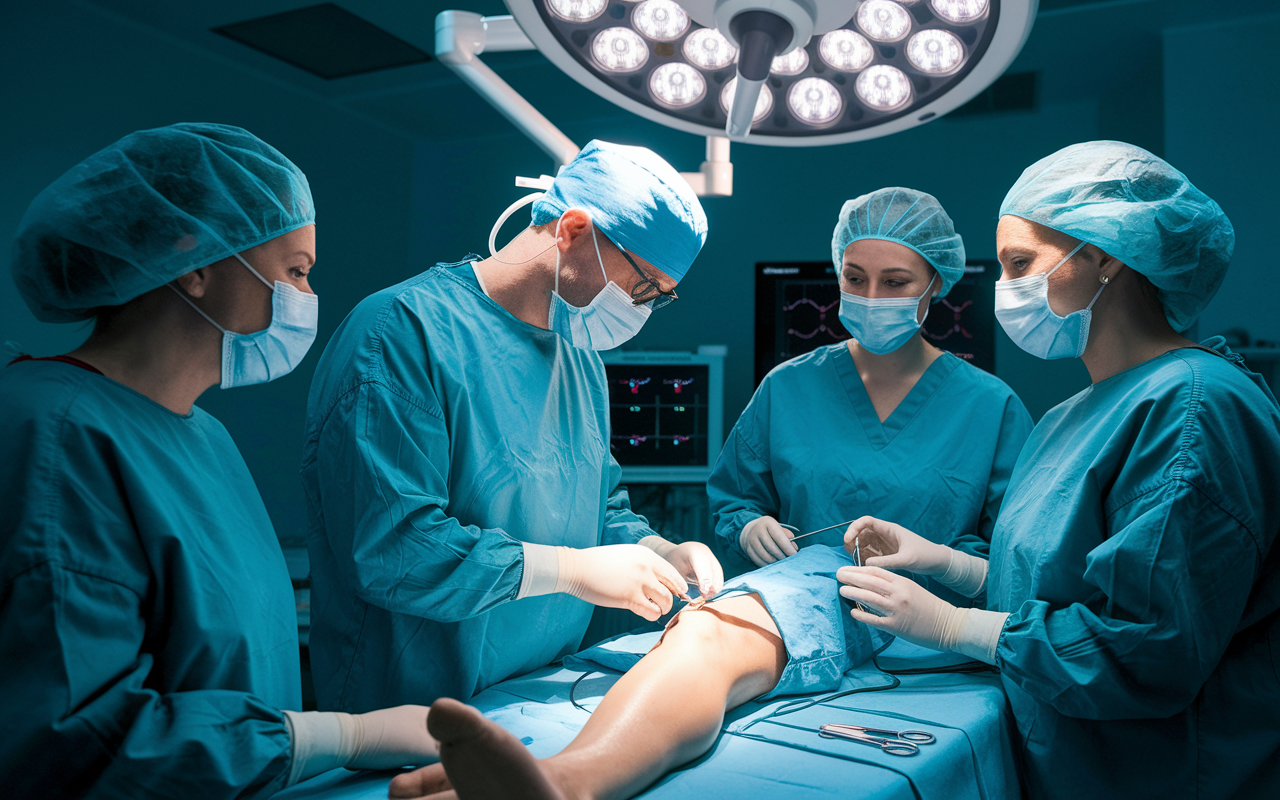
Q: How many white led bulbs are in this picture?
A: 13